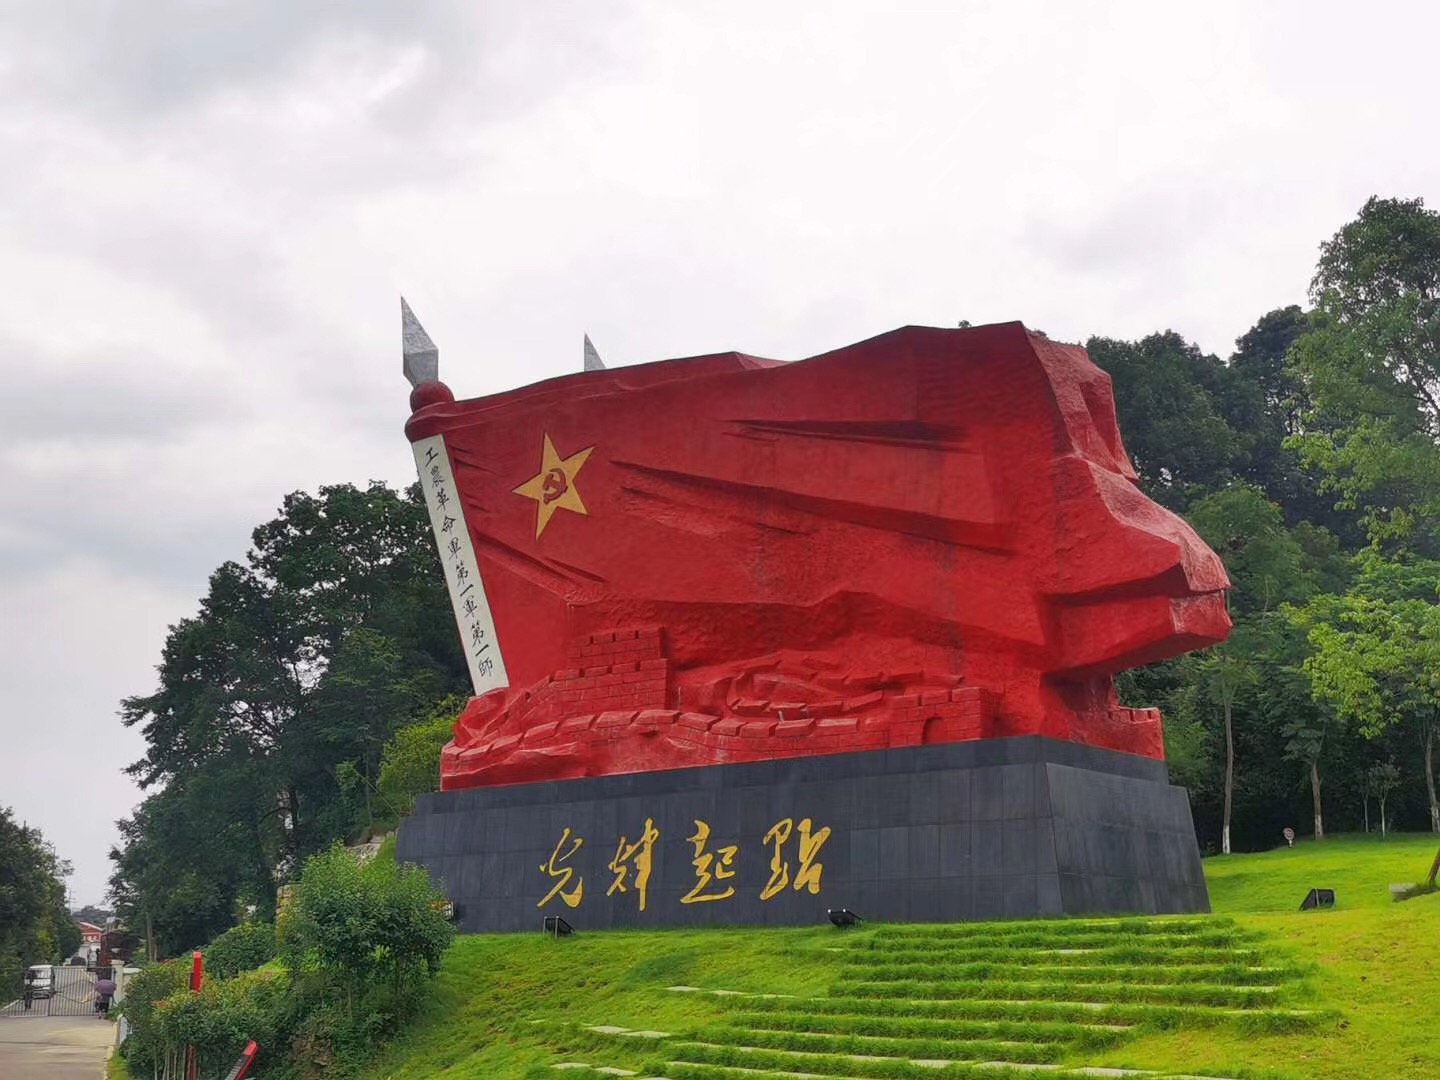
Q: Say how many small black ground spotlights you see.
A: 3